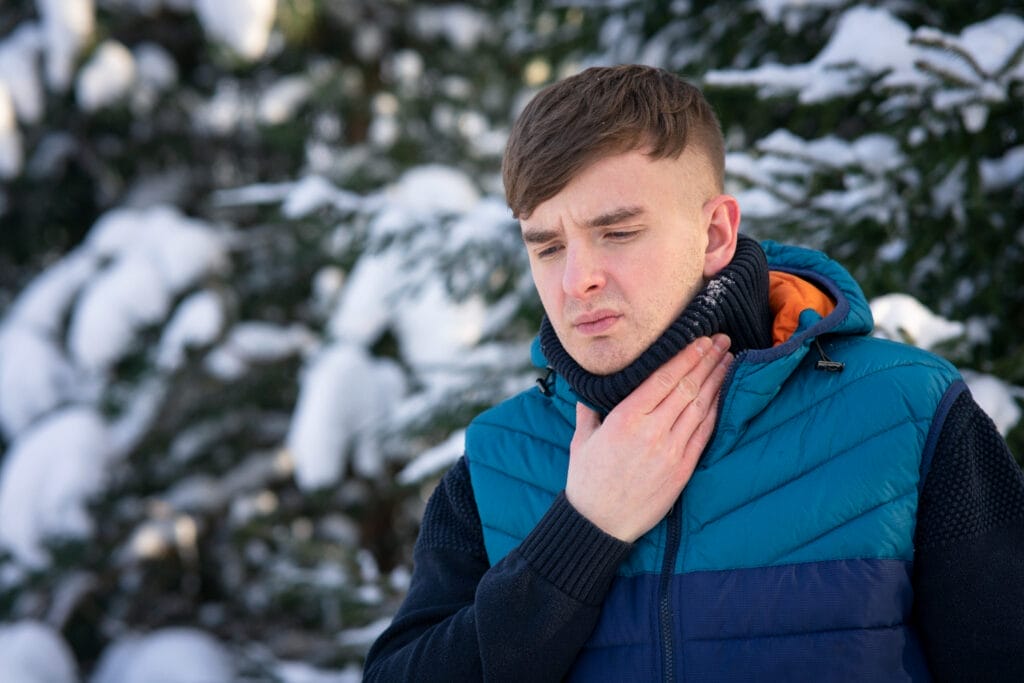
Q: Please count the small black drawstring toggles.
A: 2